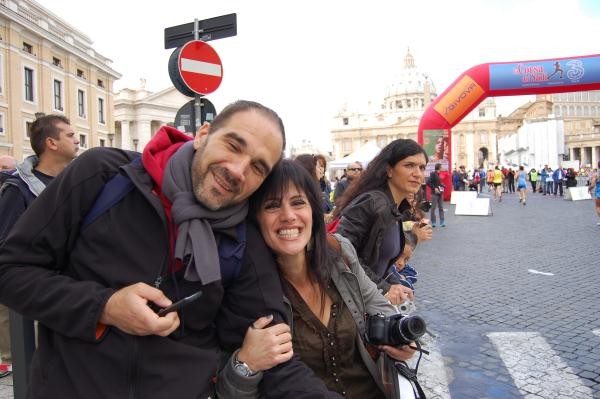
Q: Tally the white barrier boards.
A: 3